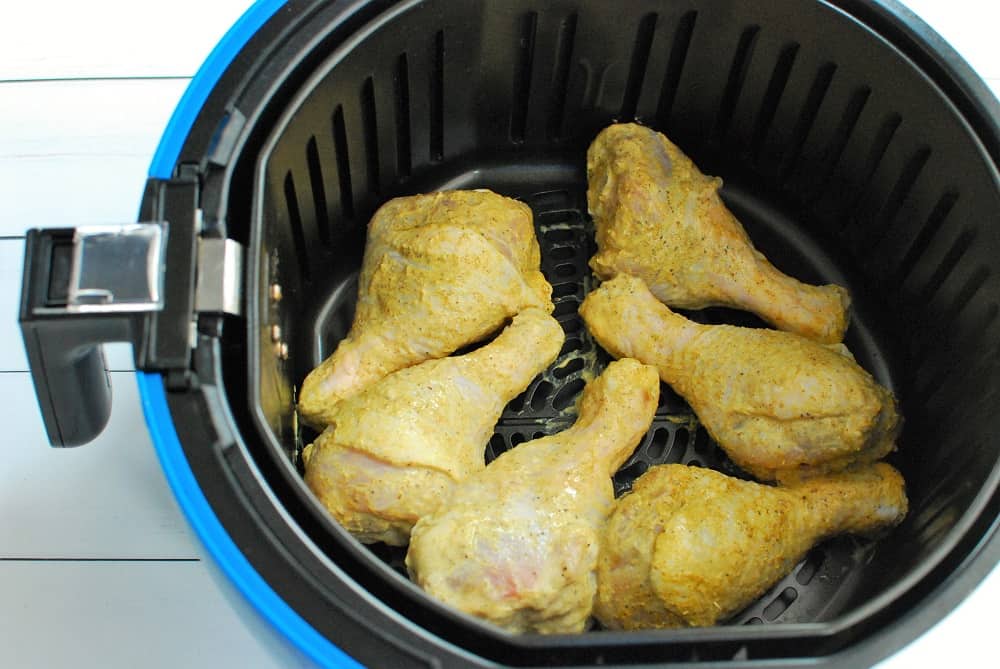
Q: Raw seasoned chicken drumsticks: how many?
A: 6